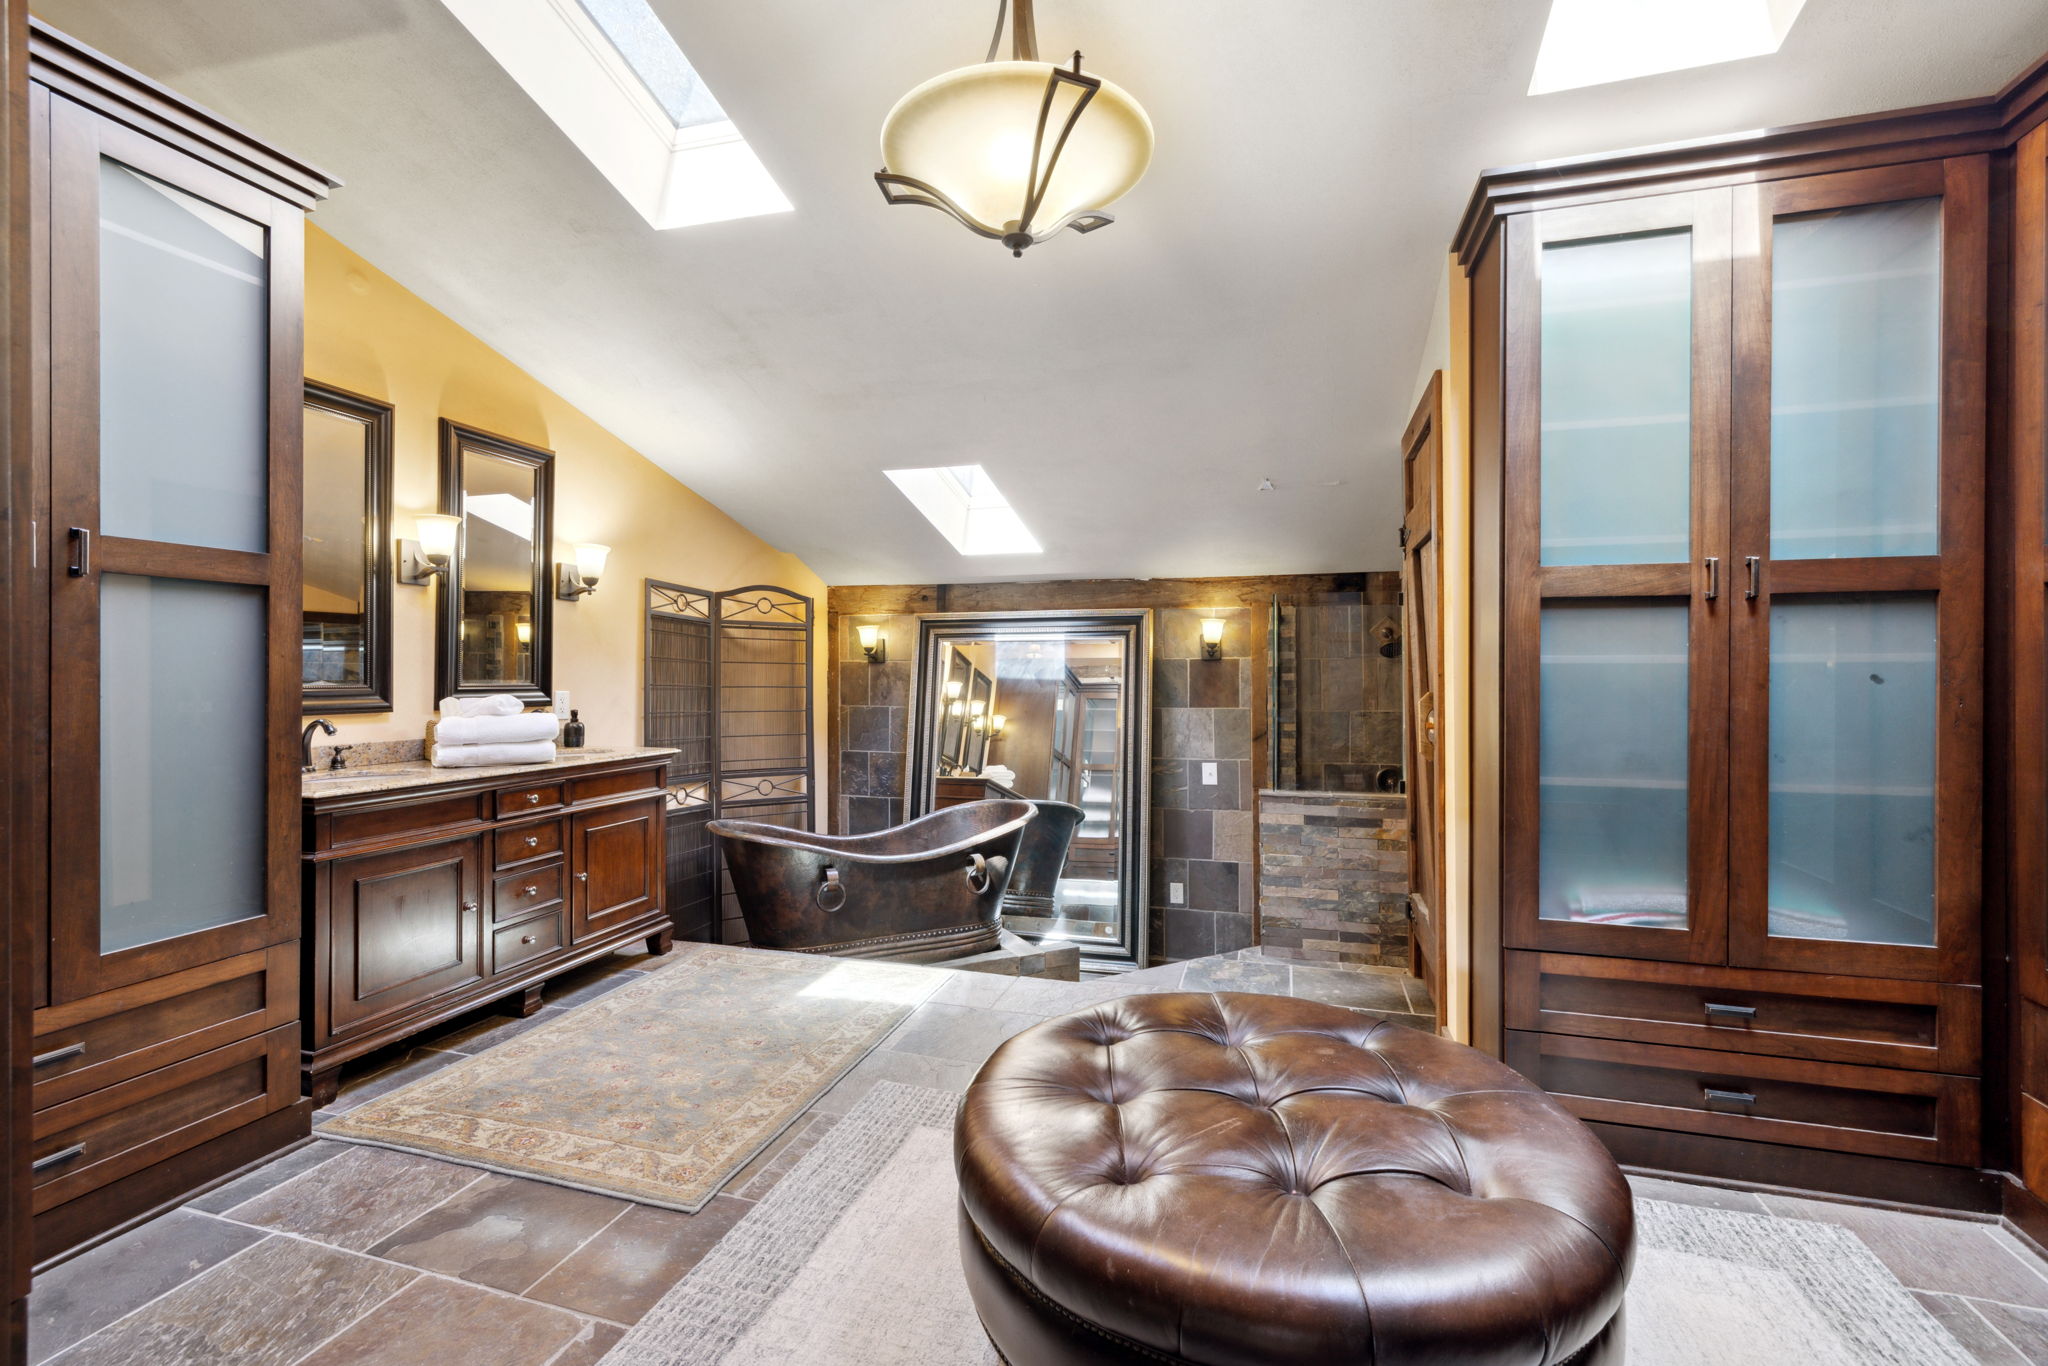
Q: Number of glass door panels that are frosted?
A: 6